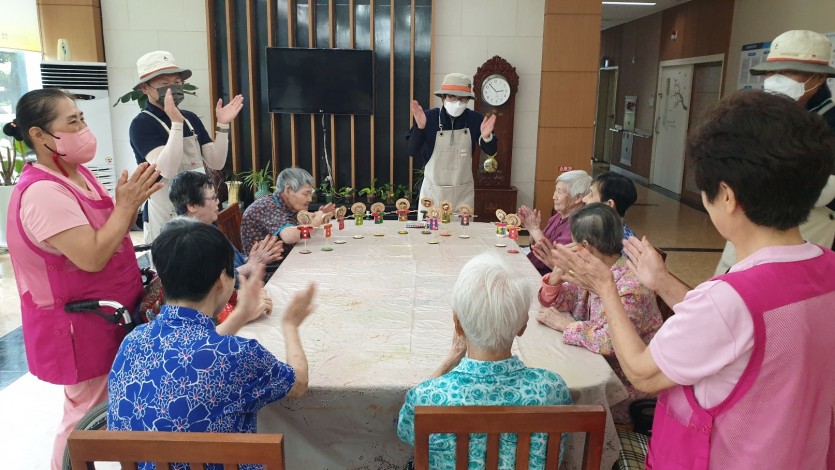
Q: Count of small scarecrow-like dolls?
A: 12